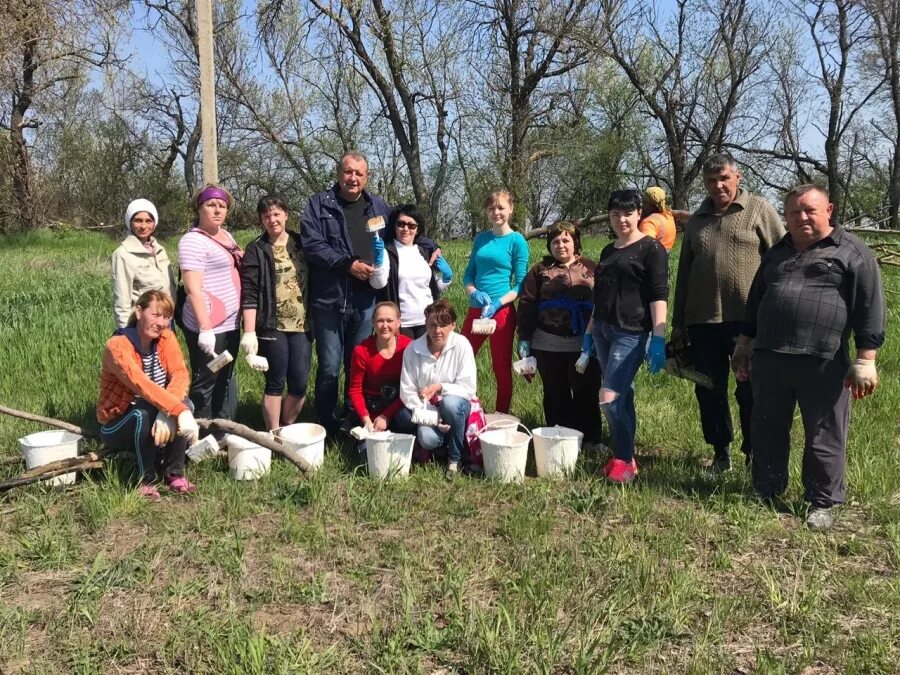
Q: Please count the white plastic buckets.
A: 7